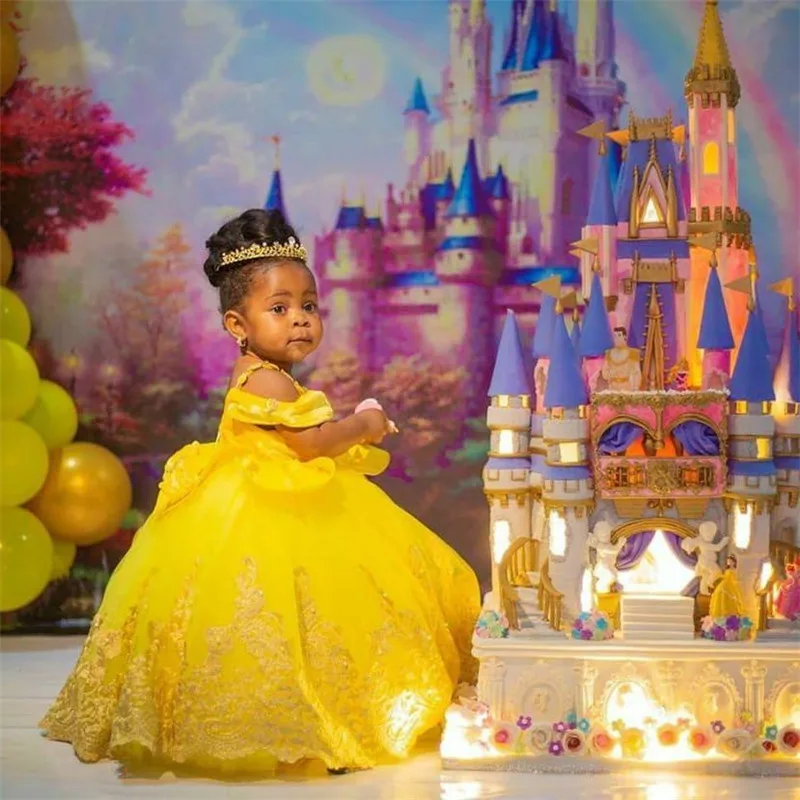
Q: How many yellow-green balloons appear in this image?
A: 6